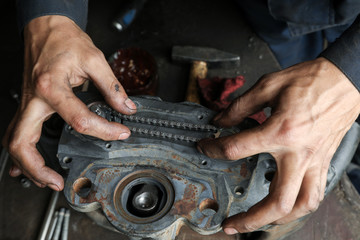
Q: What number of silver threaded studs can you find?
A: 3